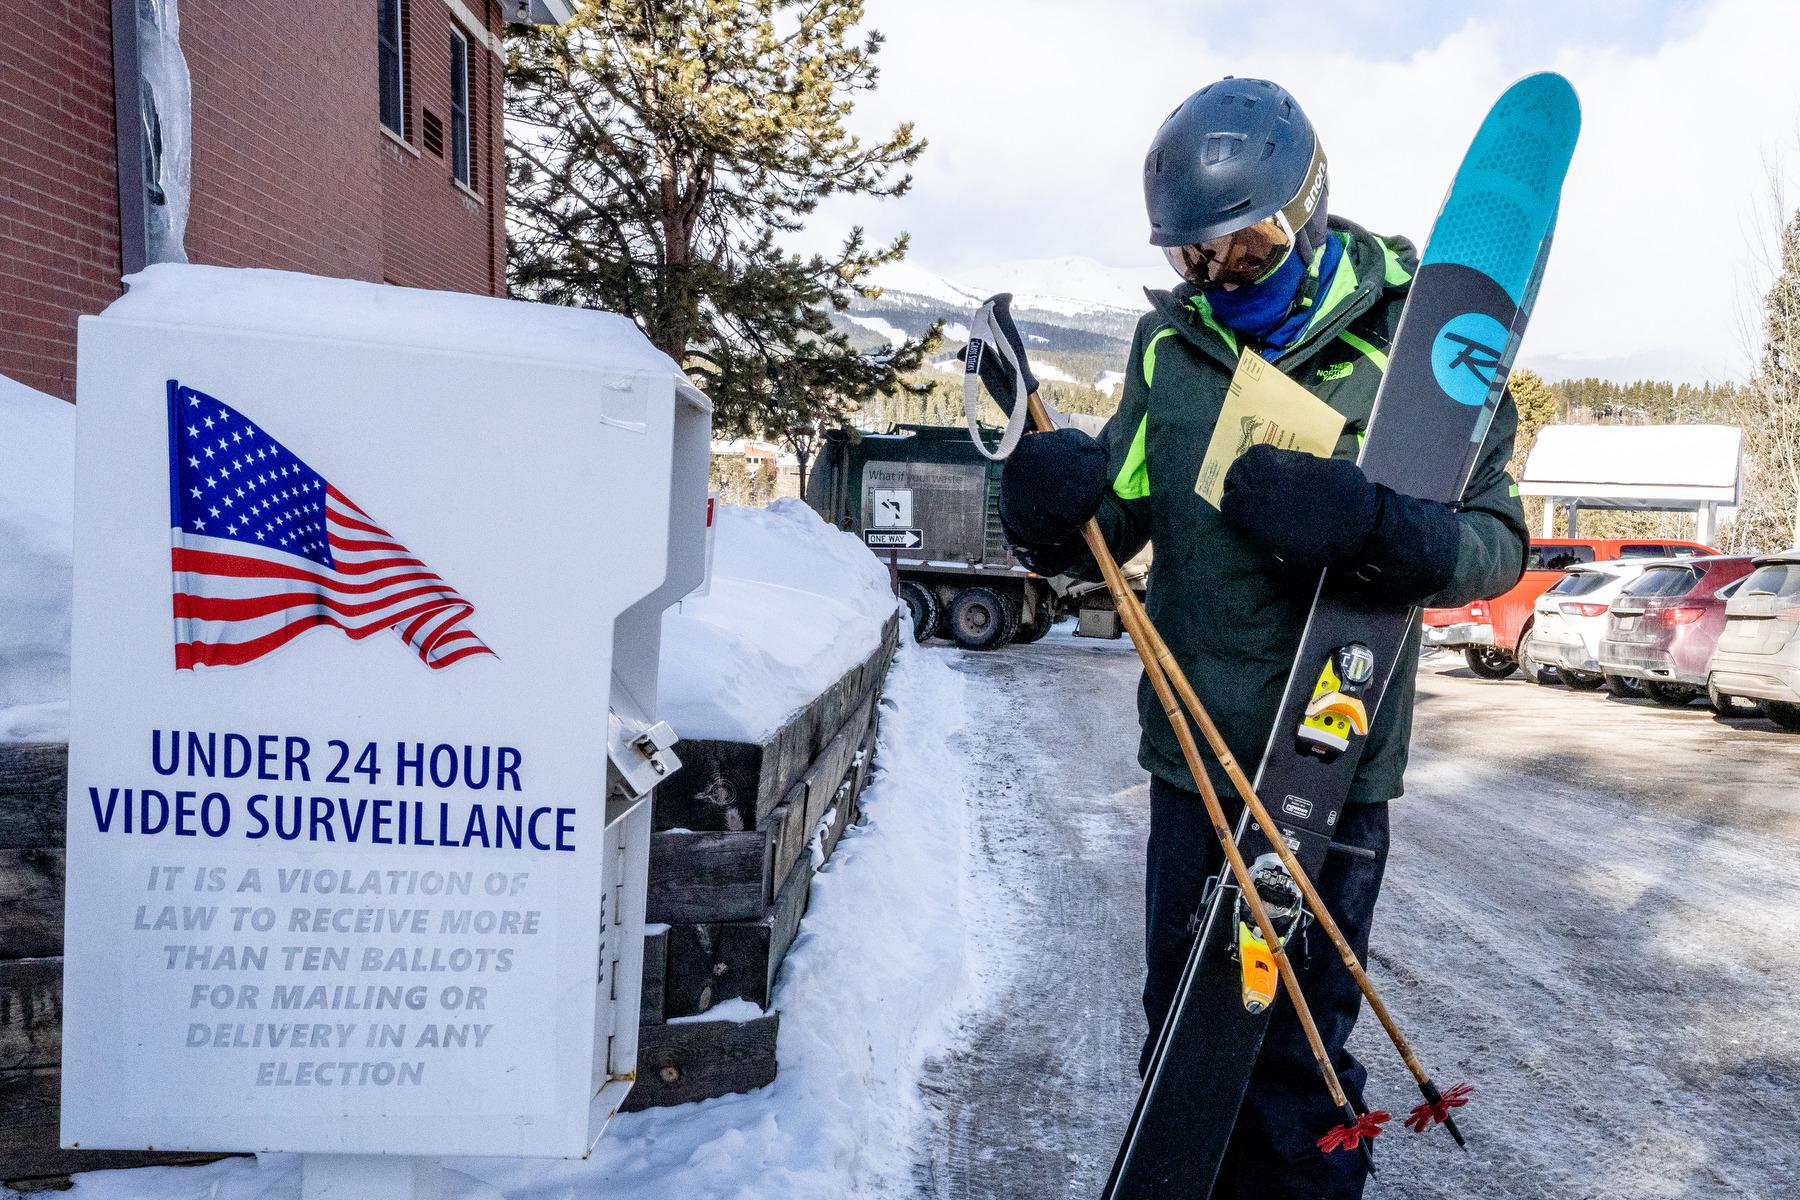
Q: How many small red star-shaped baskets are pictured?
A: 2